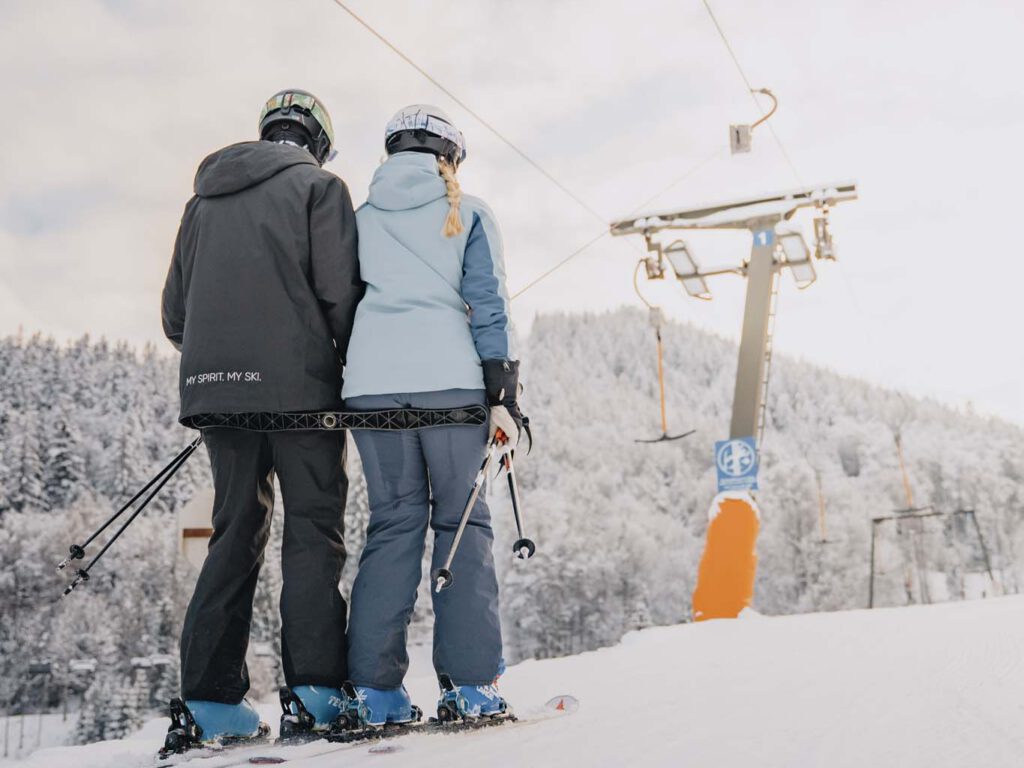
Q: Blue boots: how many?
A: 4